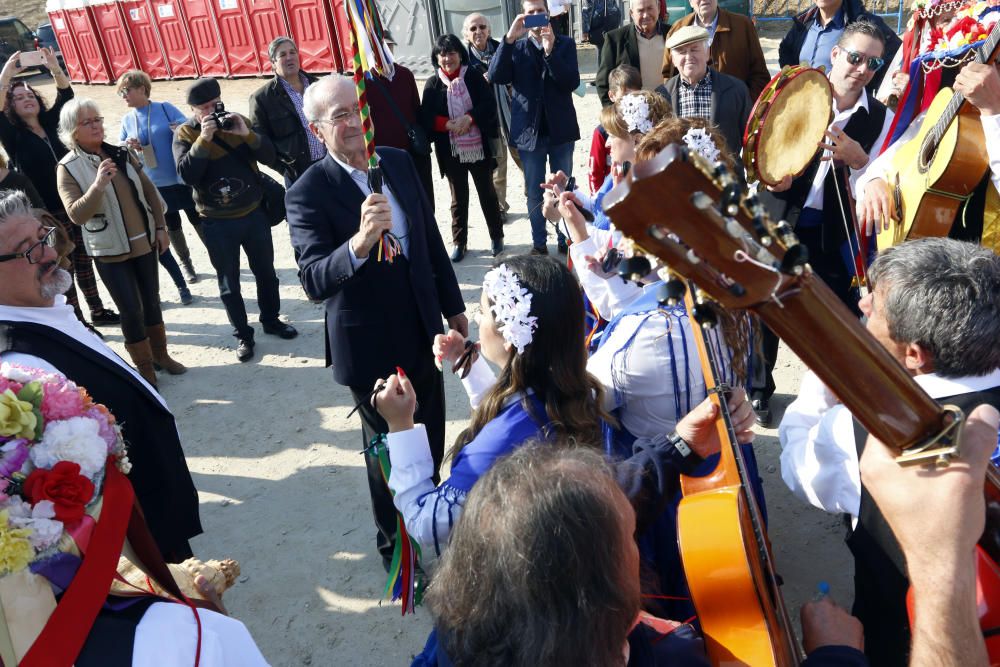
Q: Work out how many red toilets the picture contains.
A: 10